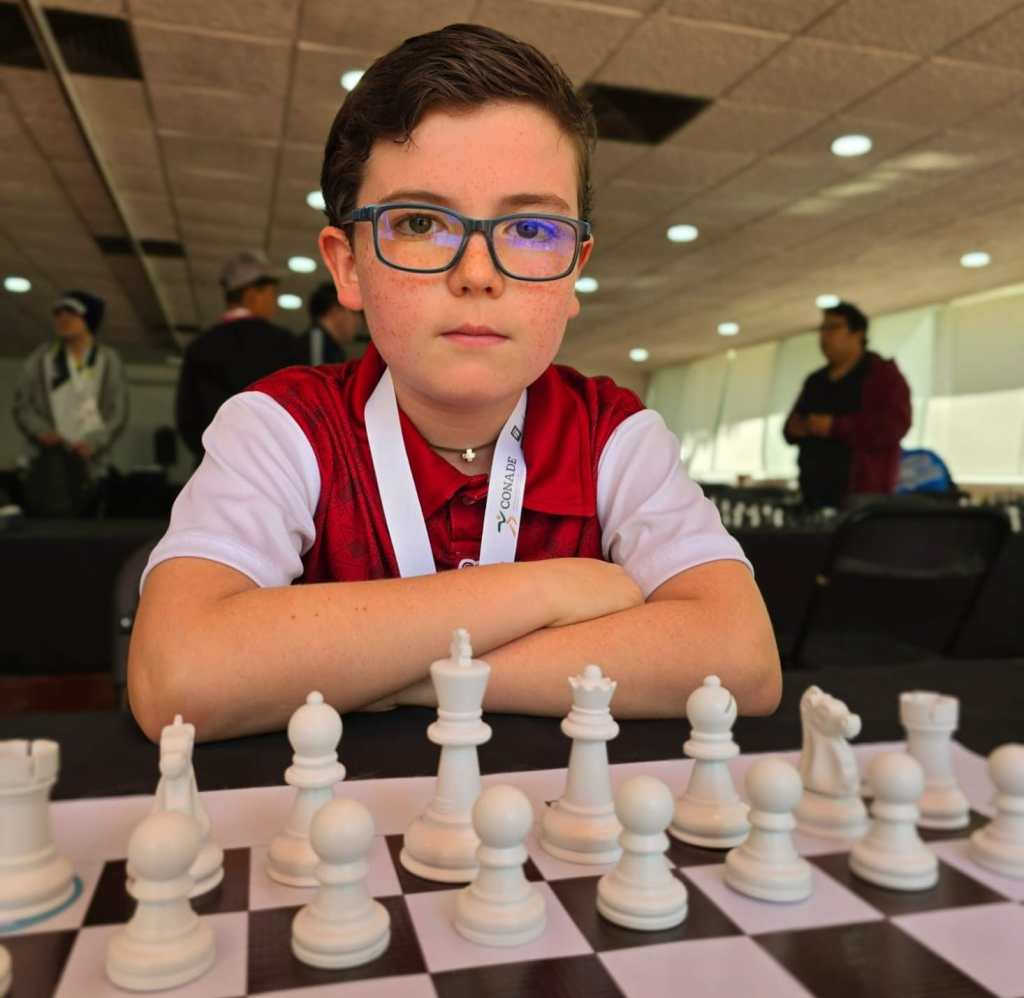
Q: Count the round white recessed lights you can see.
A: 12